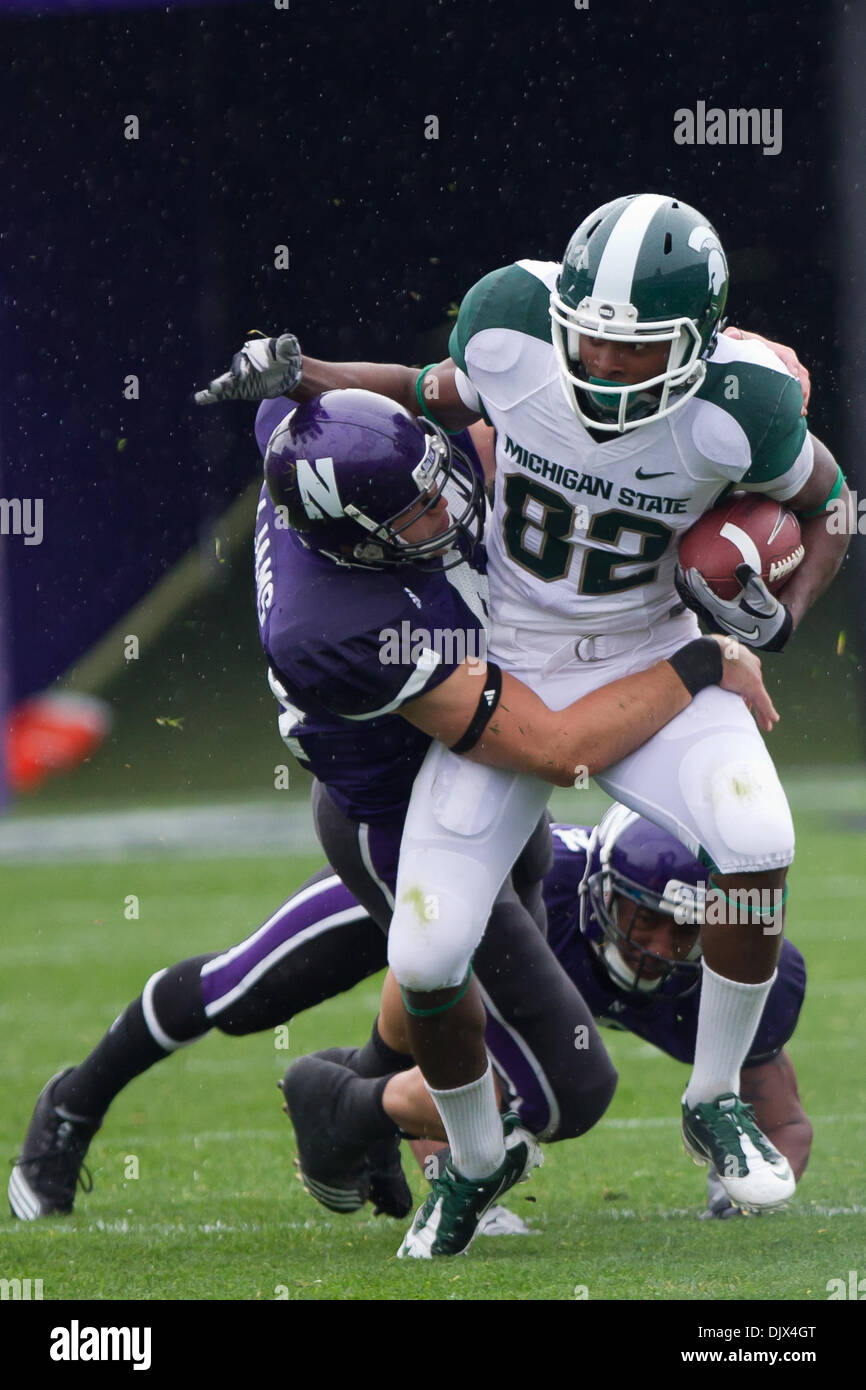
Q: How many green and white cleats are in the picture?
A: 2